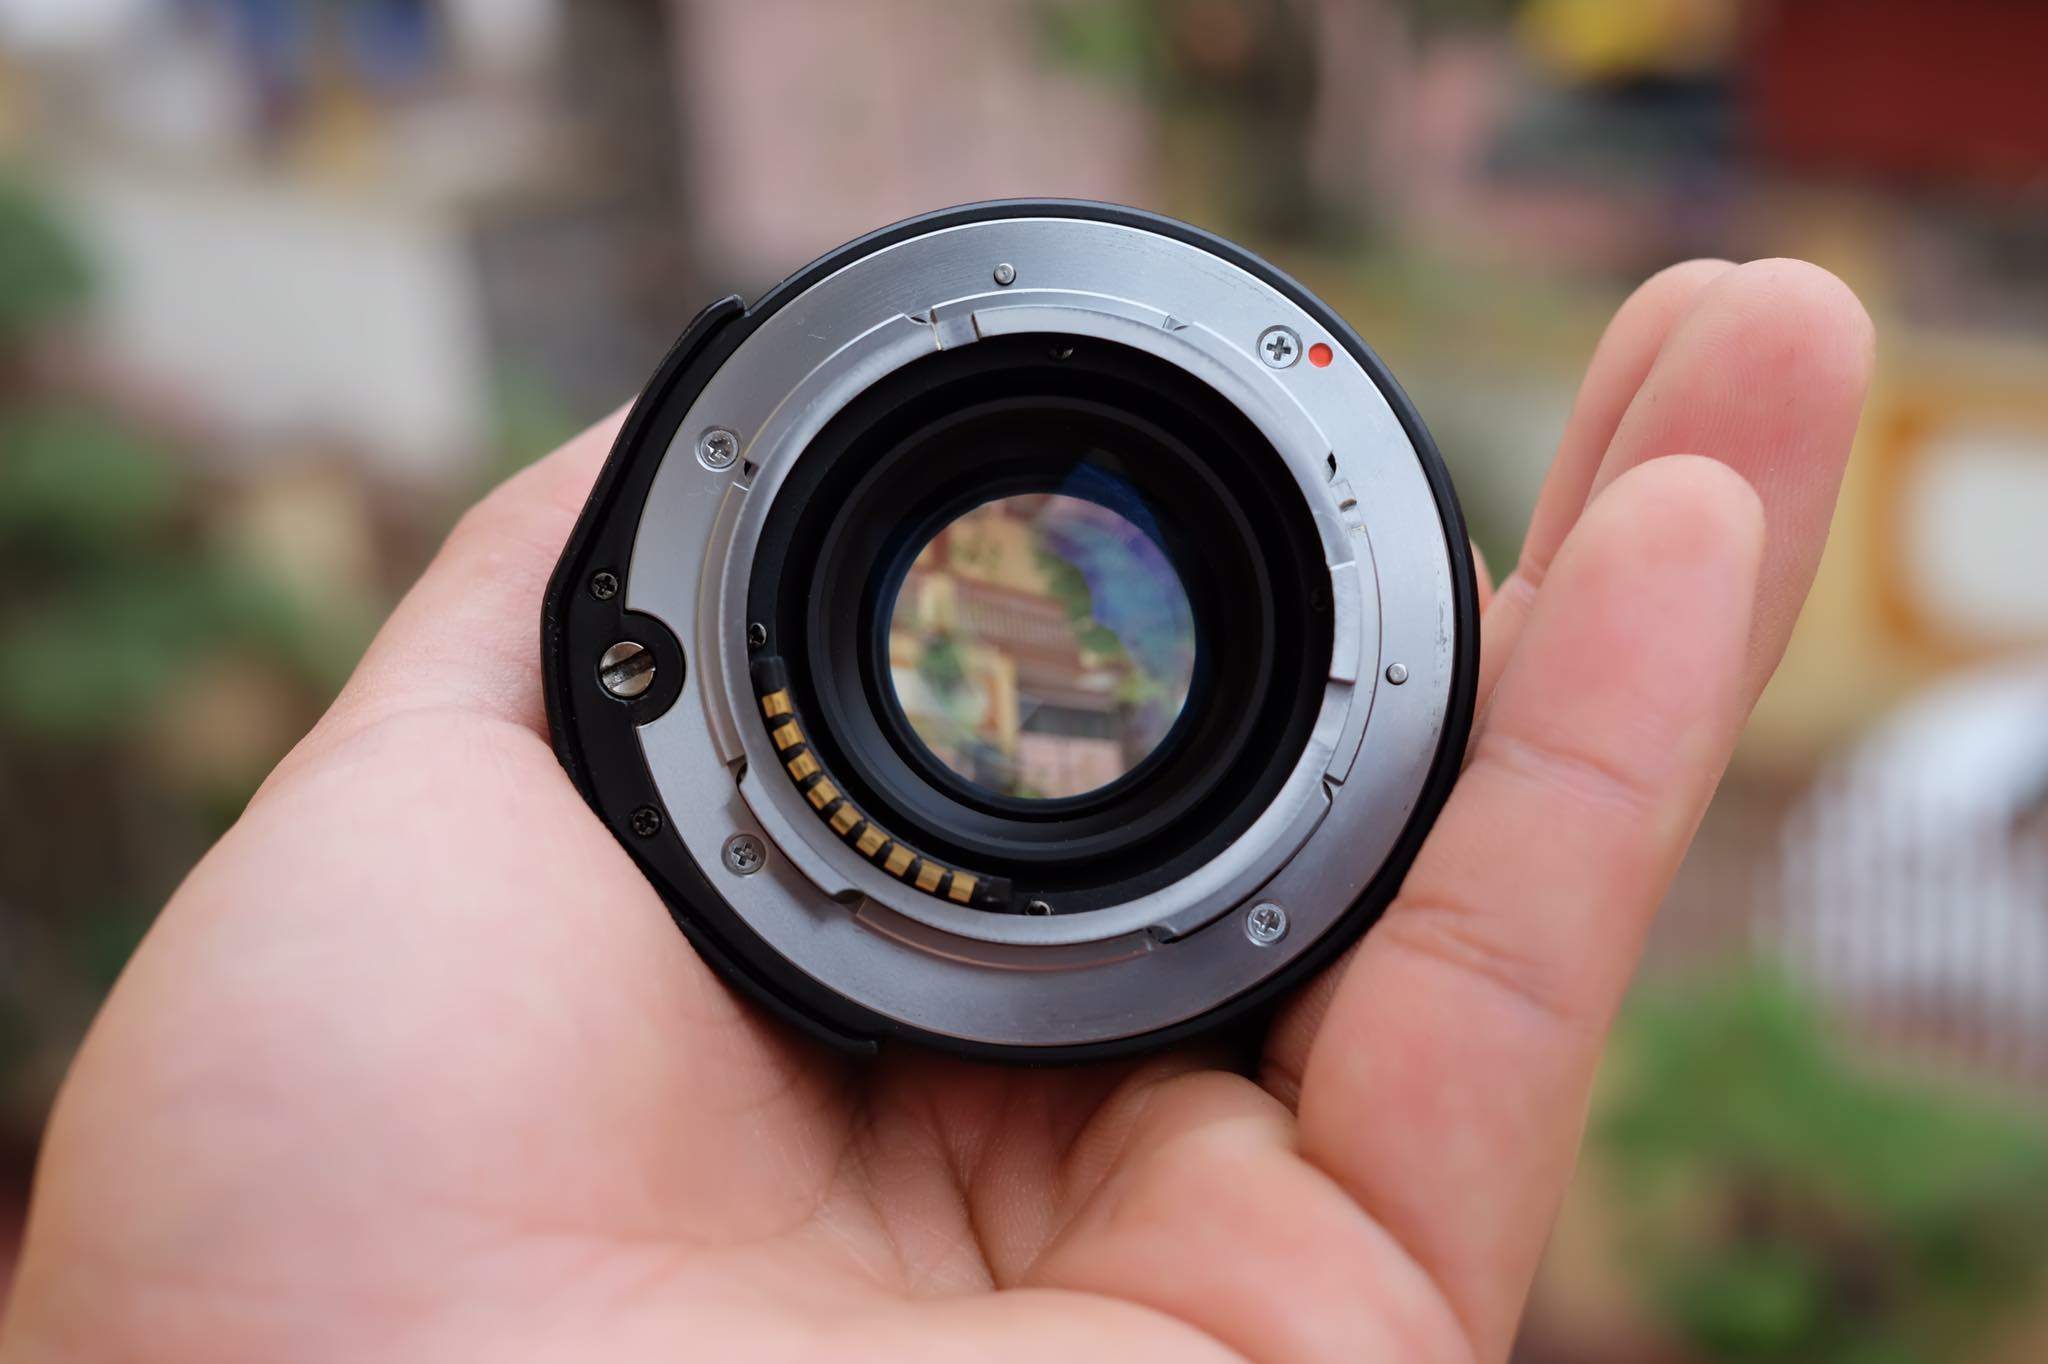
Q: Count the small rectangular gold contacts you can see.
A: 9